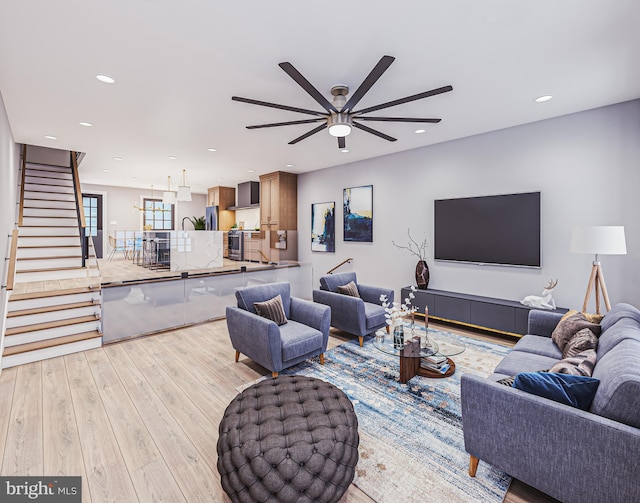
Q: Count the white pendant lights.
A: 2